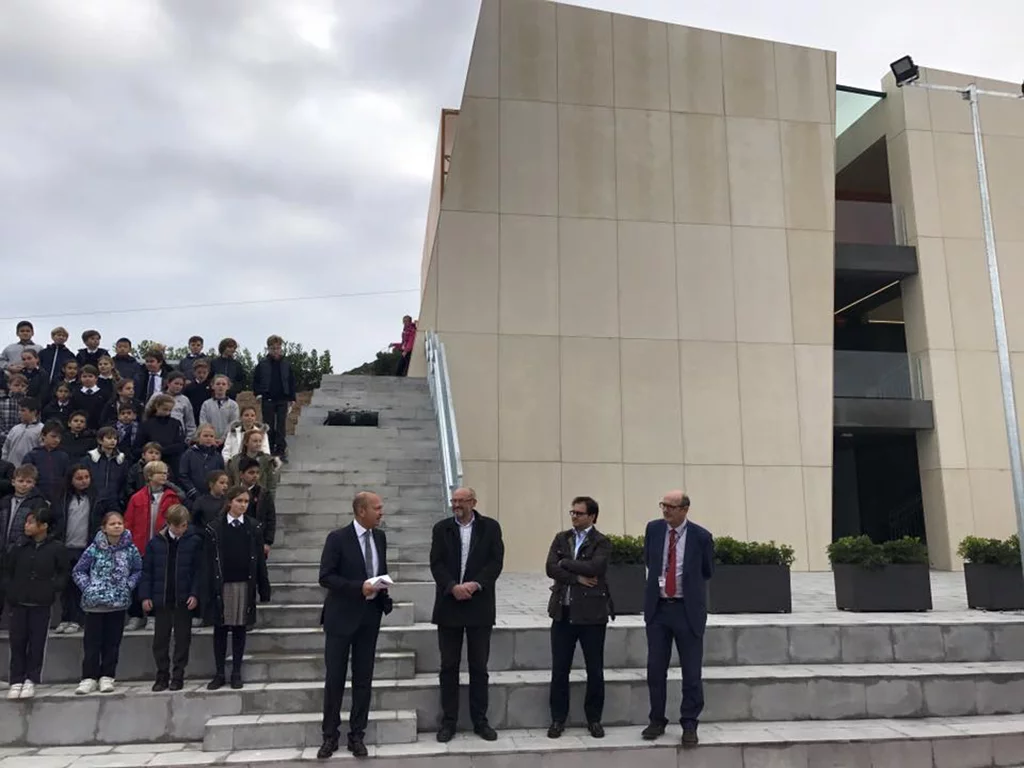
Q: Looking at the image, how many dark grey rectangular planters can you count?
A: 4